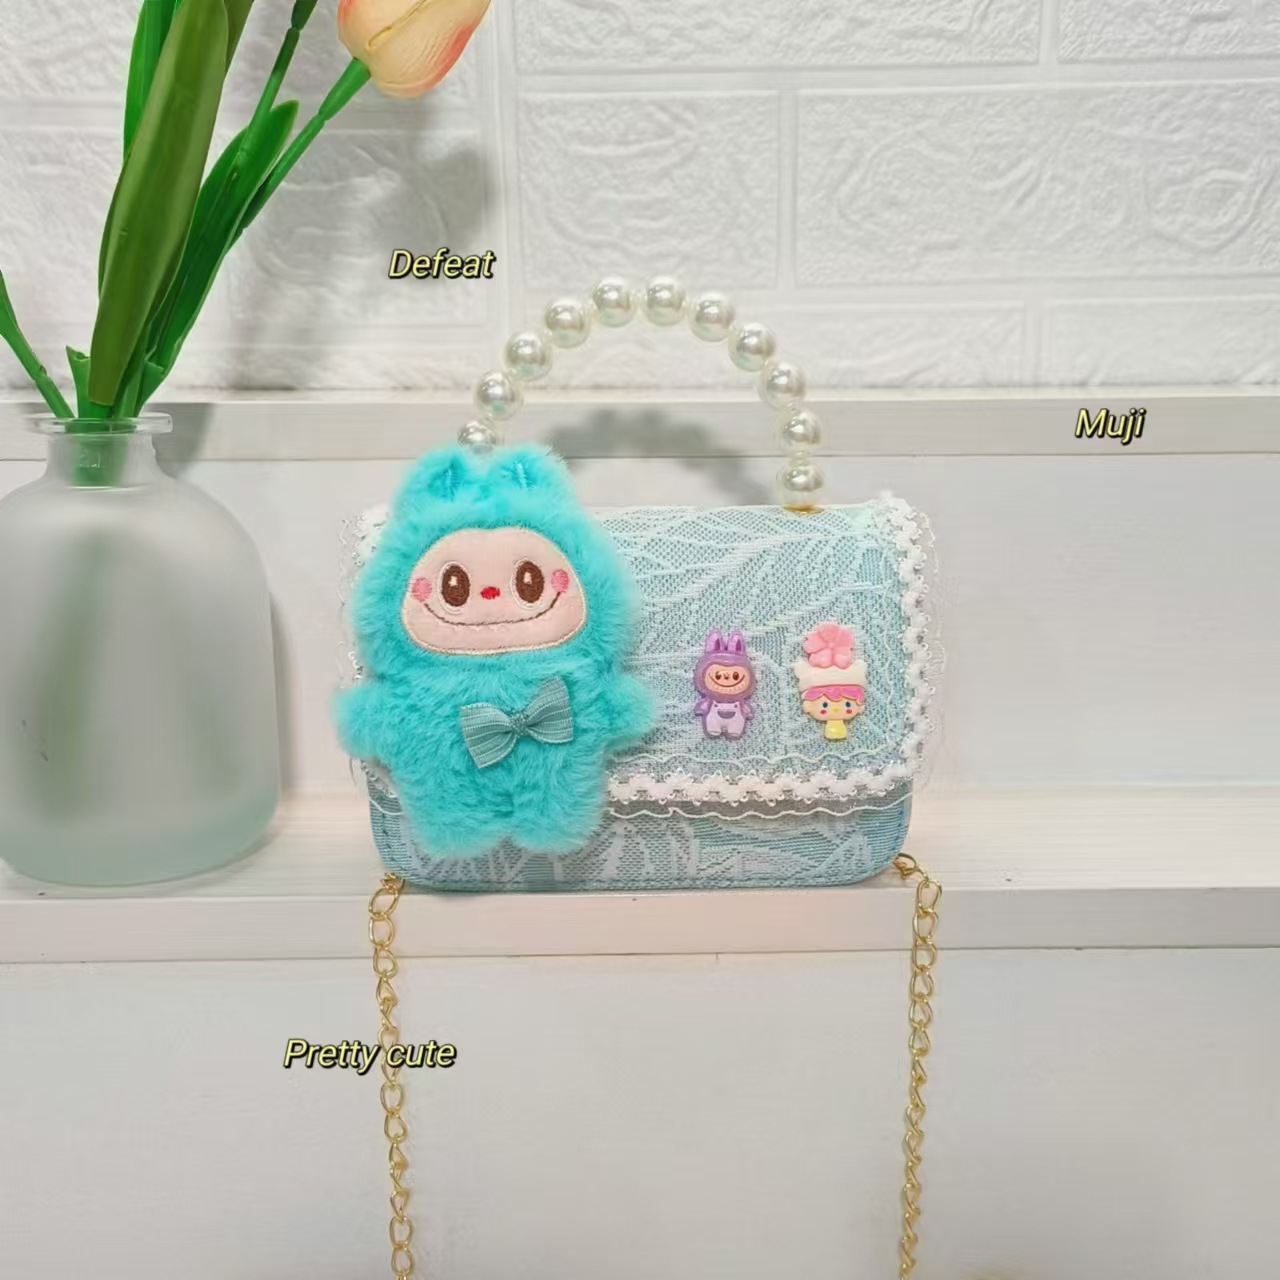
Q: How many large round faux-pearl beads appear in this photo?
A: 11